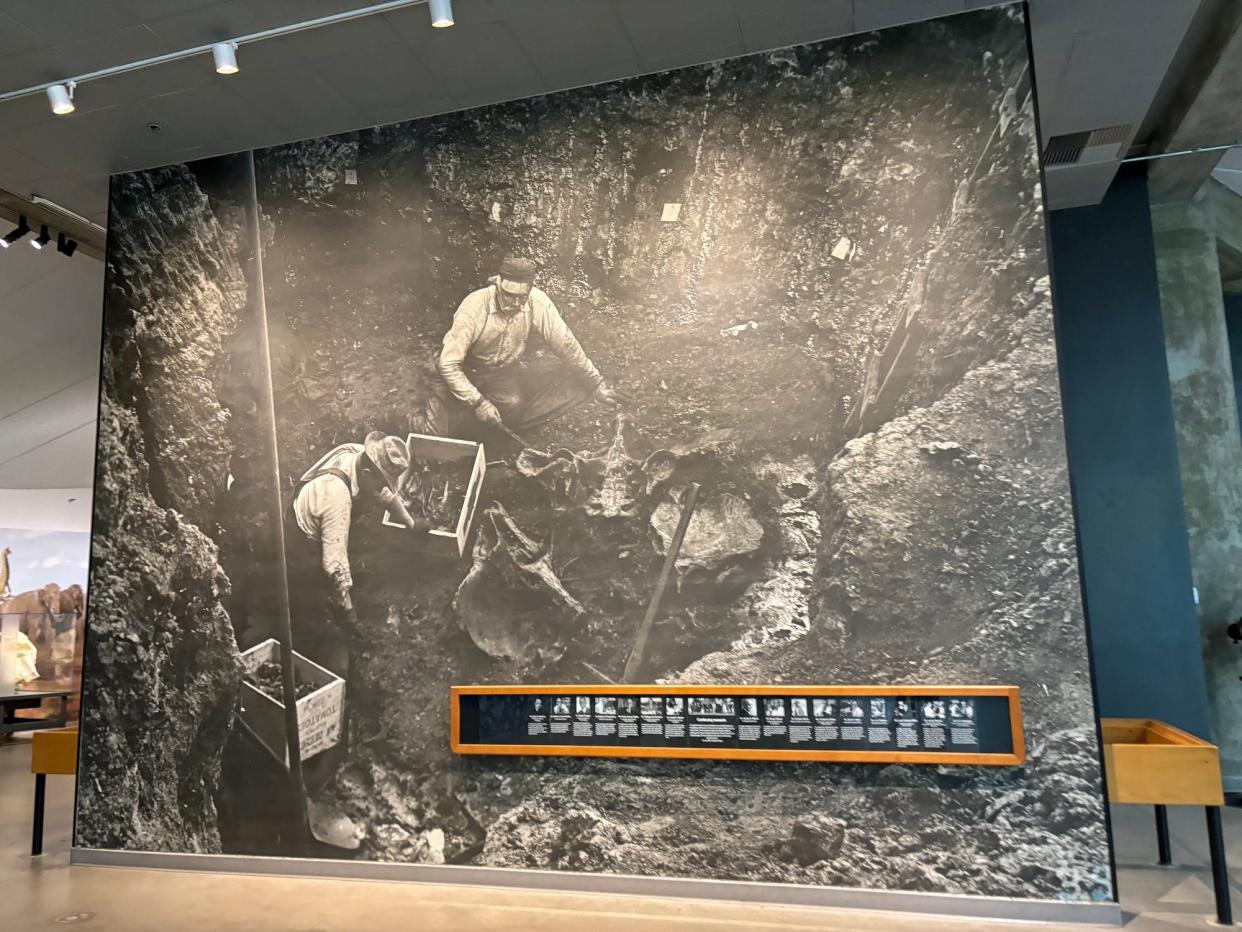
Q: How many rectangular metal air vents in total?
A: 1